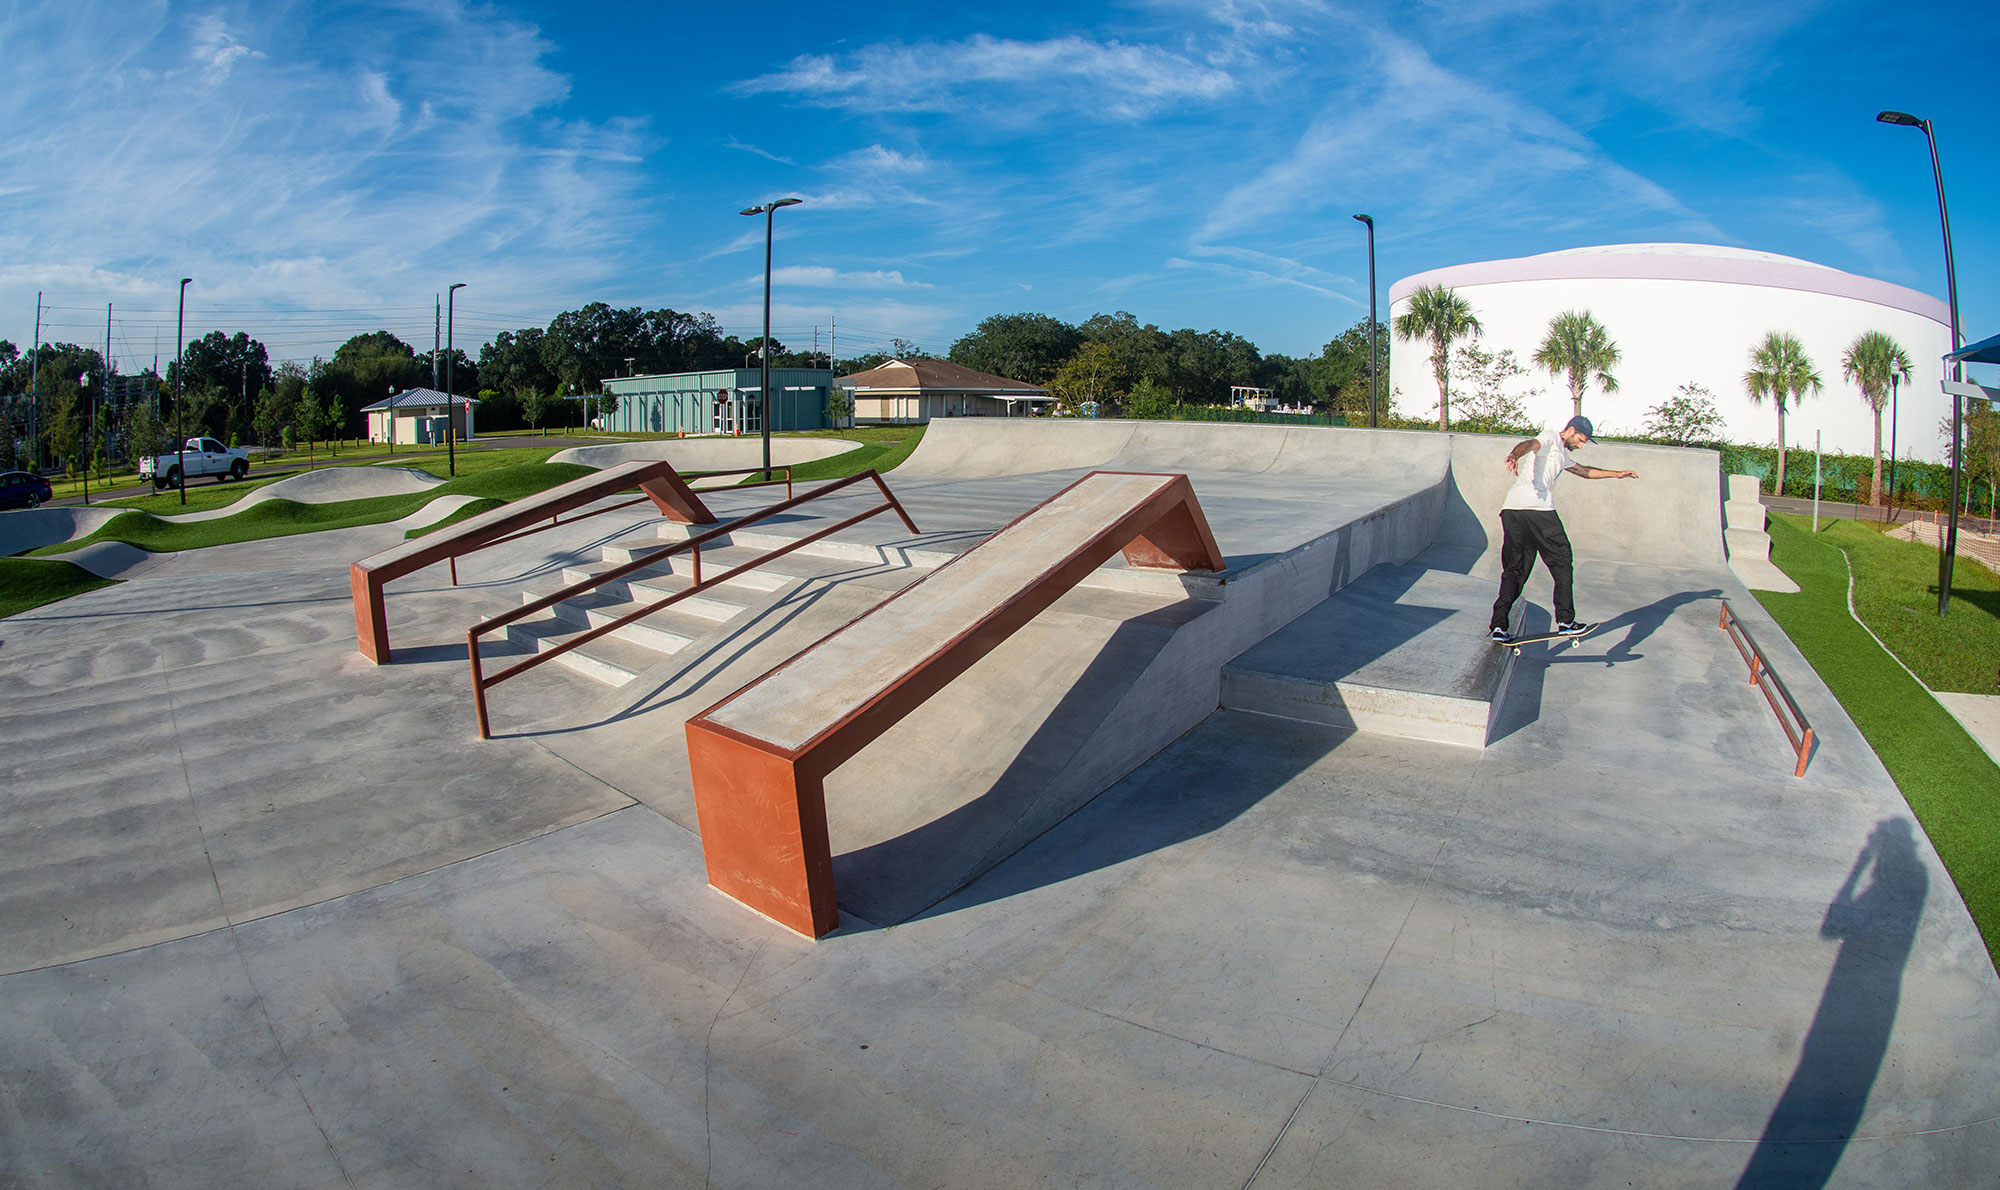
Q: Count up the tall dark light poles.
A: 5